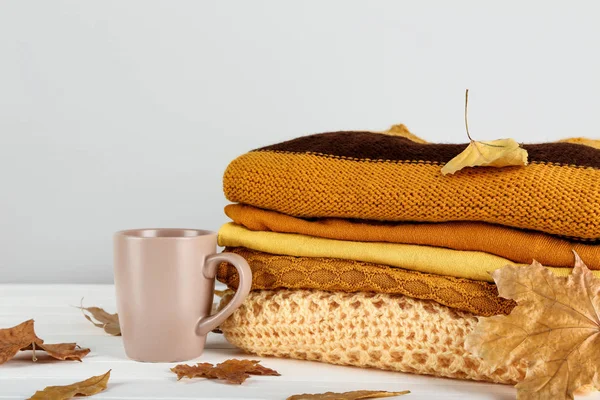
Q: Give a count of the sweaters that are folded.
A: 5